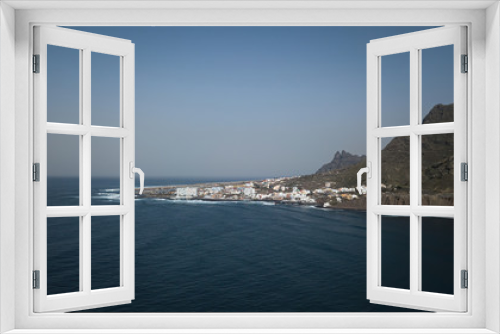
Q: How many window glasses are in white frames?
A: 12